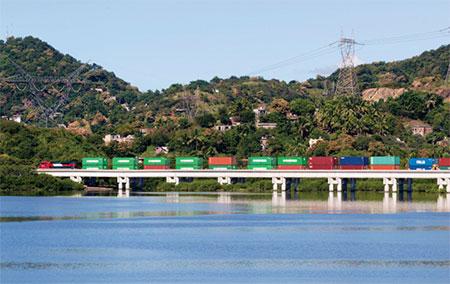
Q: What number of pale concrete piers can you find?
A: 8